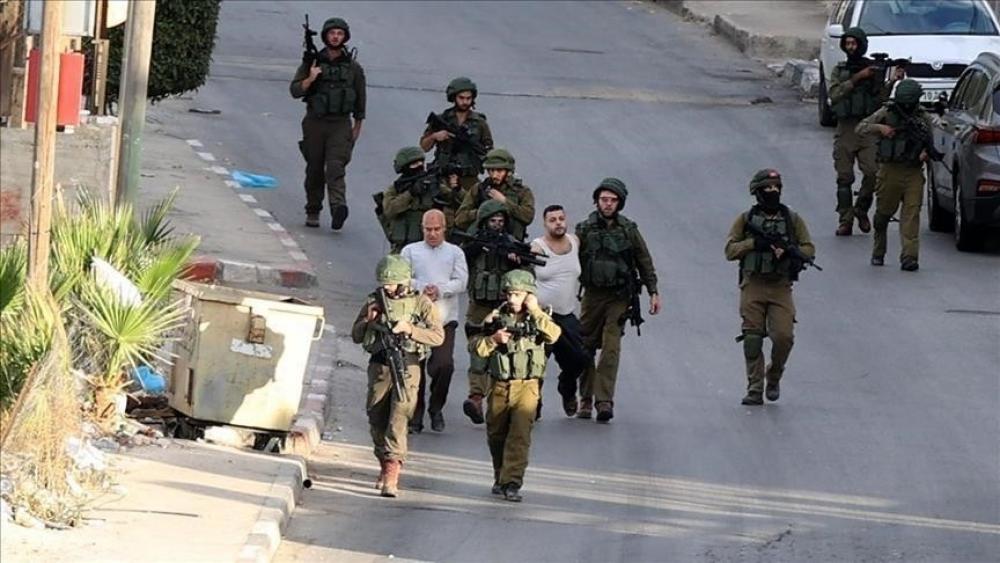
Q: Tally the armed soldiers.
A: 11